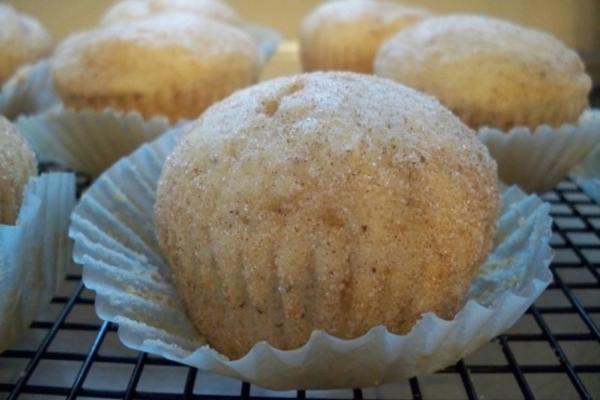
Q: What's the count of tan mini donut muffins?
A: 7